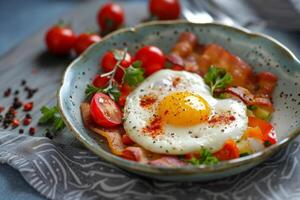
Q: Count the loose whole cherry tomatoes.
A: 4